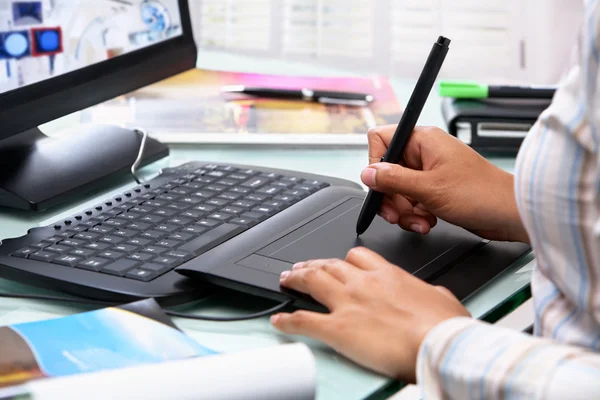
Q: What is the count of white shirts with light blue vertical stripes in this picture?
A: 1